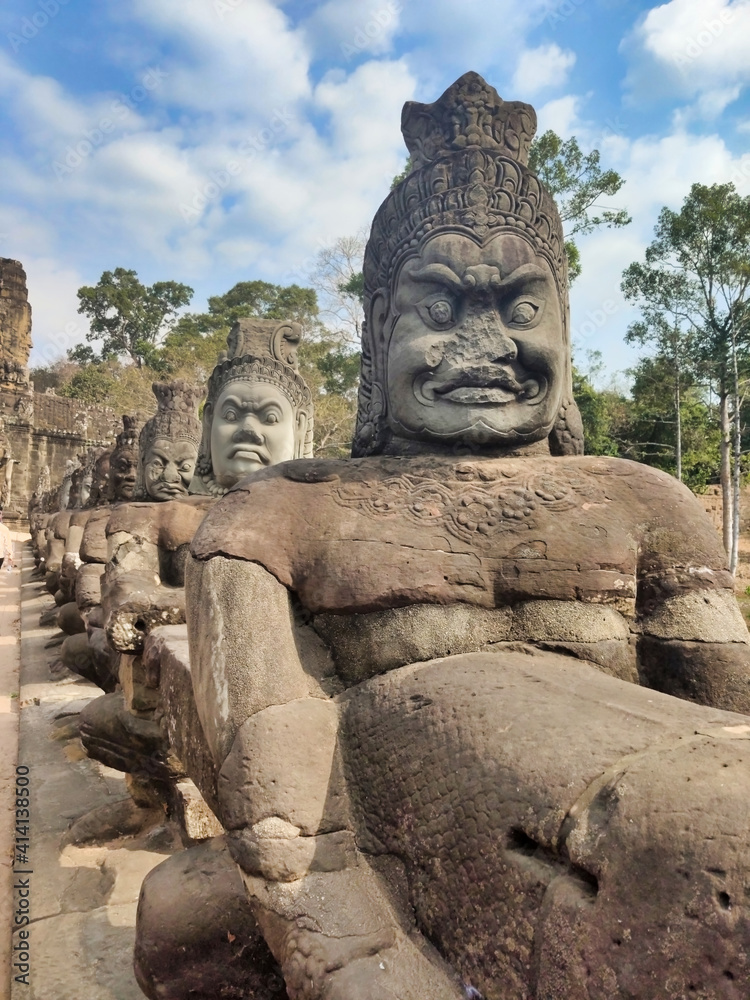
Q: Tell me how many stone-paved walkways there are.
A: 1